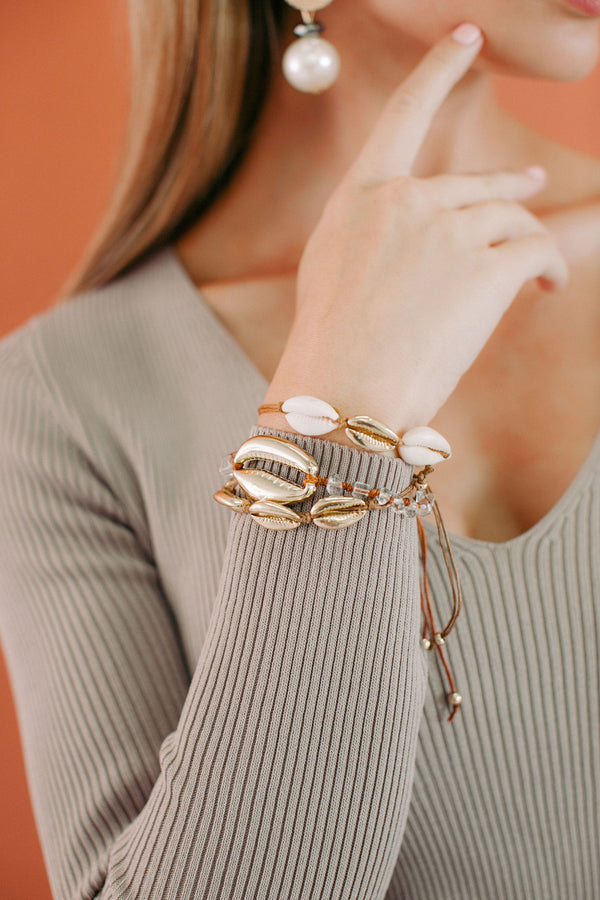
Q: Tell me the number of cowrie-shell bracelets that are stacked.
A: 3